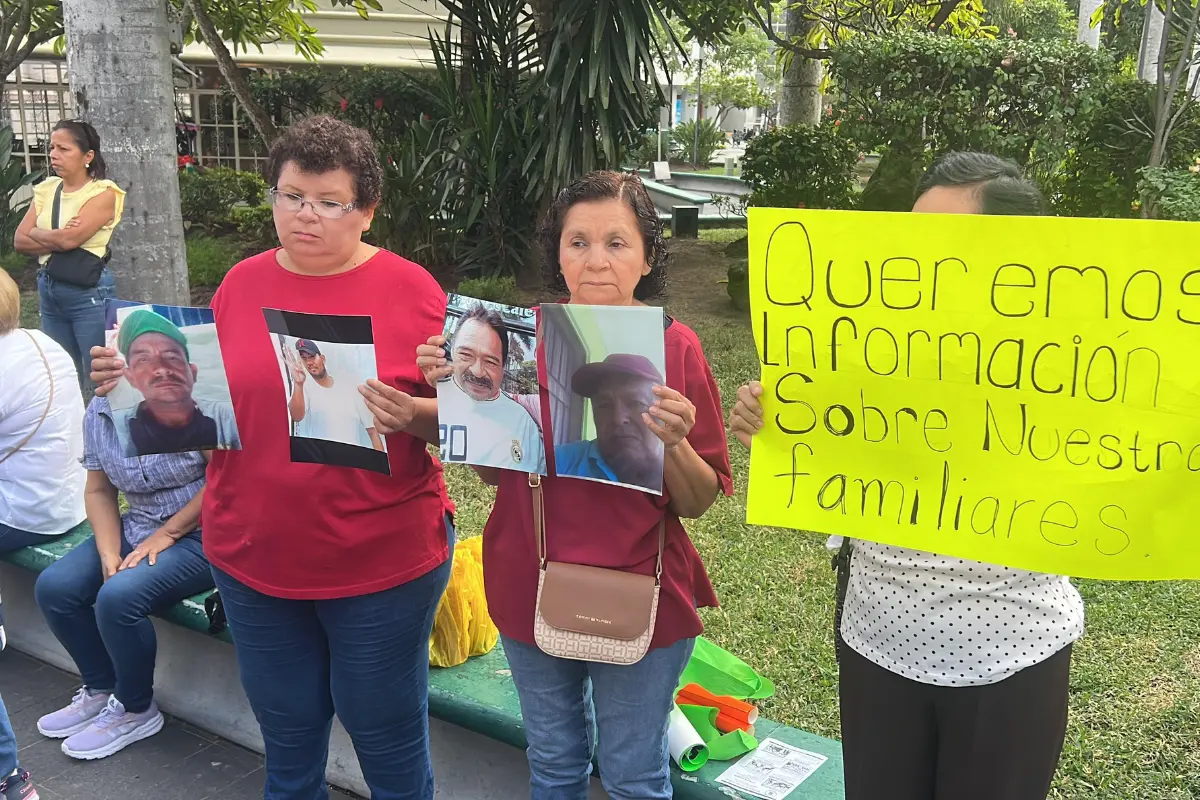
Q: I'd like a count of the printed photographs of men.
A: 4